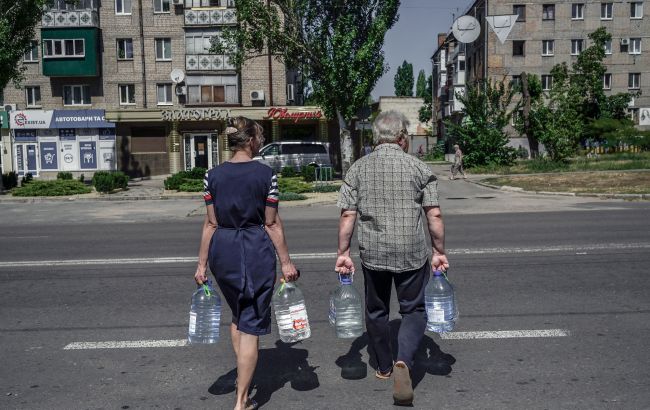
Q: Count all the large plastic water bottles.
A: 4